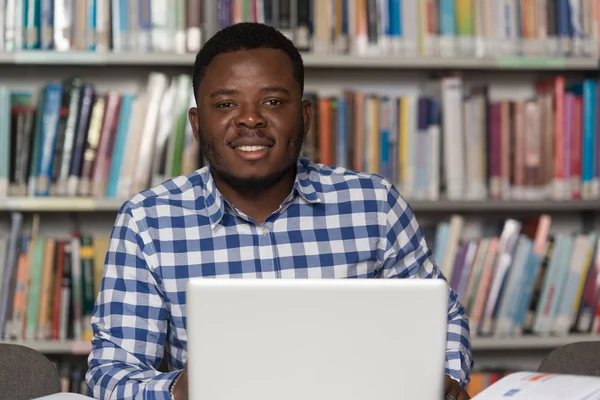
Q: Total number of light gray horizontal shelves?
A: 3